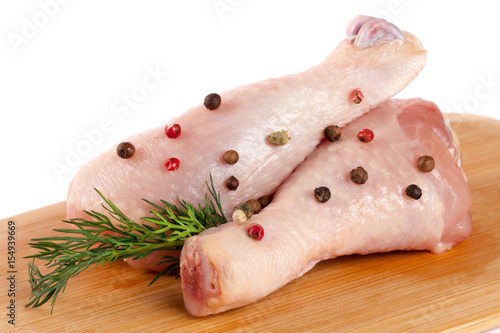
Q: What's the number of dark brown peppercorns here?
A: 11